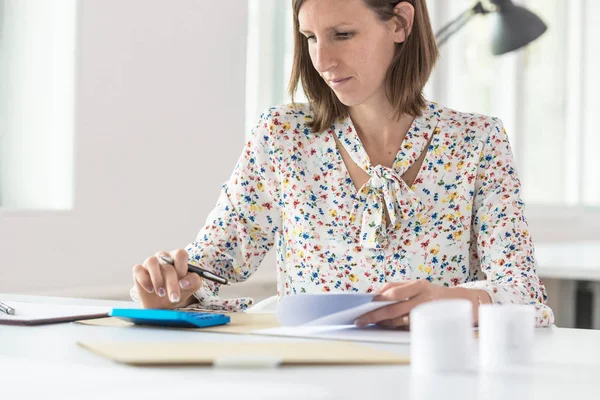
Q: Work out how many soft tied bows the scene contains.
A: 1